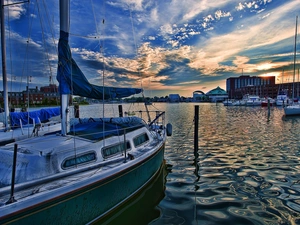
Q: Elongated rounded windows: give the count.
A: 3